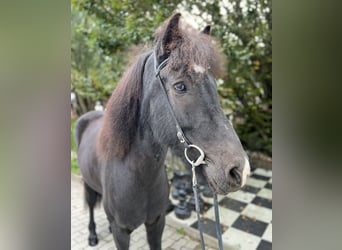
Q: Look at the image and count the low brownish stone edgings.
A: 1